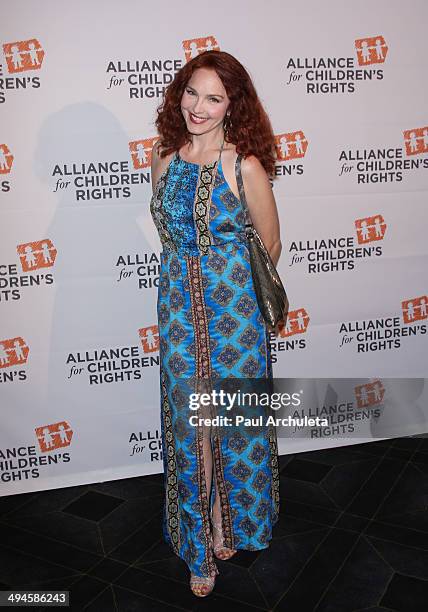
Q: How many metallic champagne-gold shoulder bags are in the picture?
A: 1